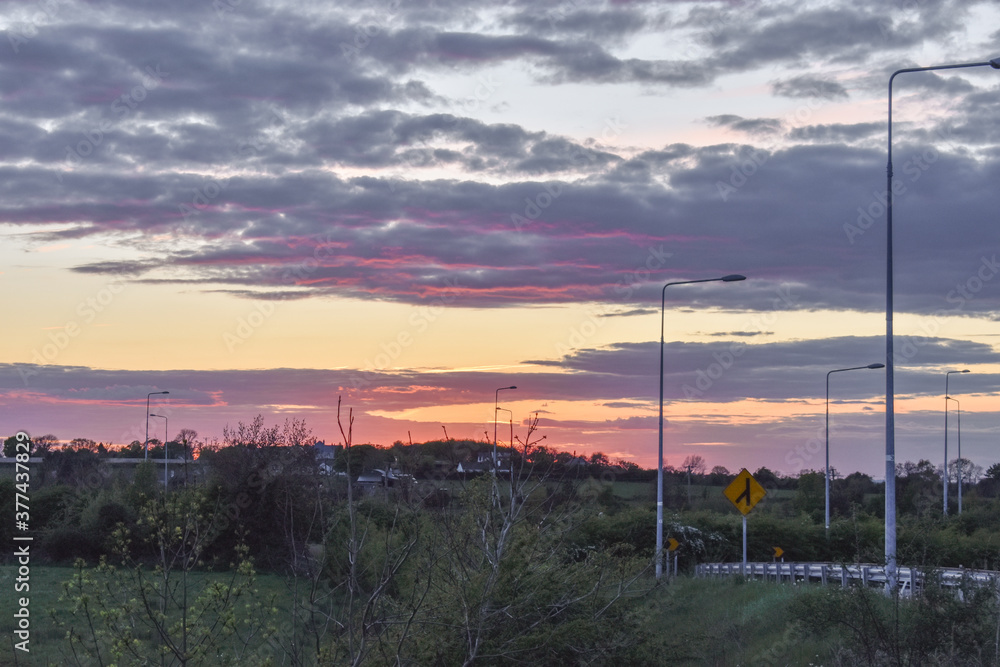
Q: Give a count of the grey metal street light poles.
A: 9